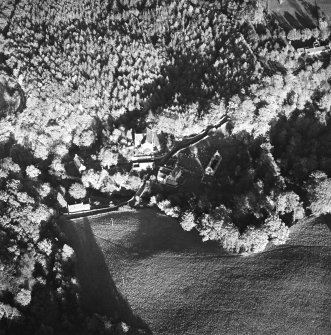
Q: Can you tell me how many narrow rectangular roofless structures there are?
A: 1